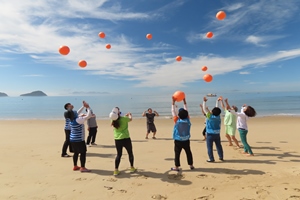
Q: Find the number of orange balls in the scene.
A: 11